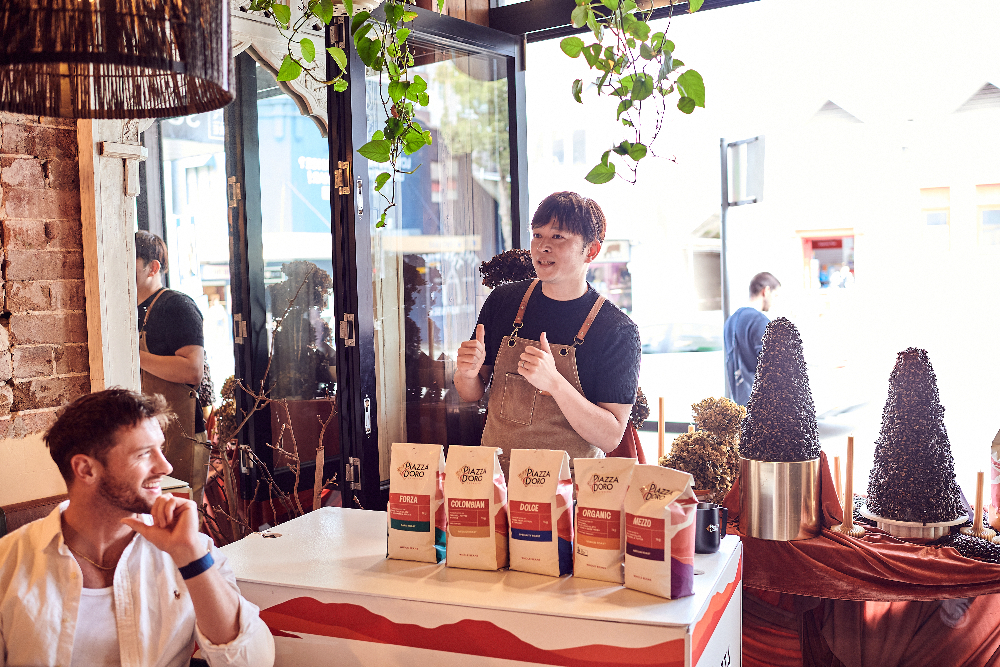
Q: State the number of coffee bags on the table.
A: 5